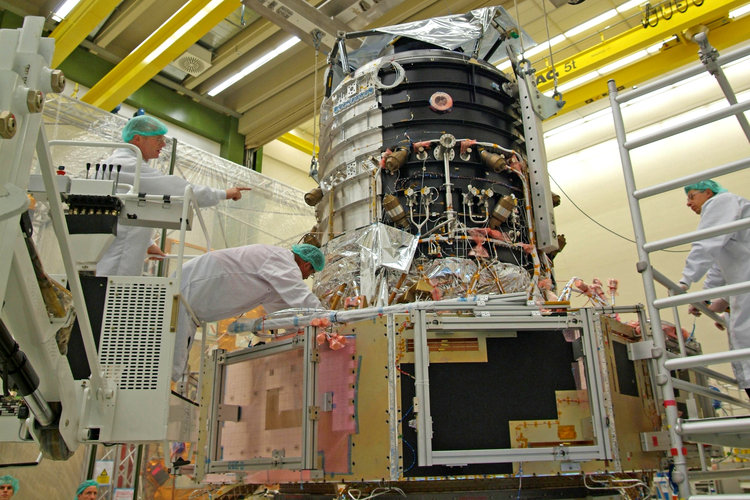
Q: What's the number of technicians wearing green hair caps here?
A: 5